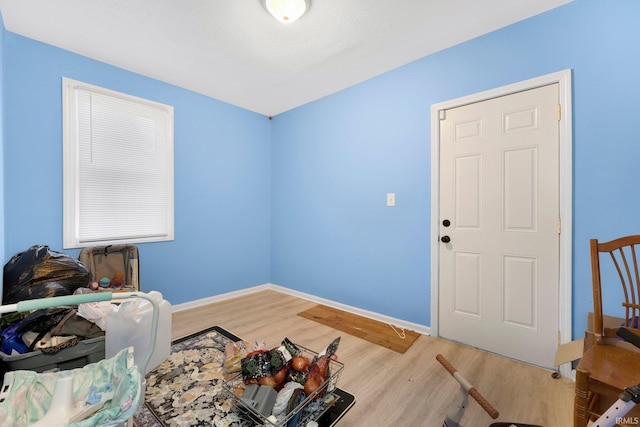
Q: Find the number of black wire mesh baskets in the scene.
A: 1